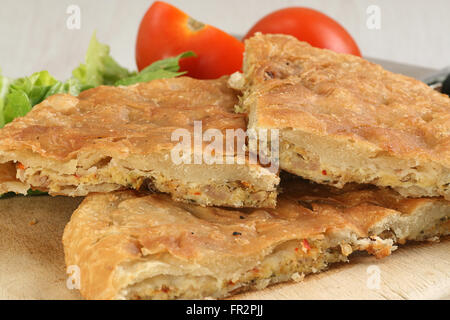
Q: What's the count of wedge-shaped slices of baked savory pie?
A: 3